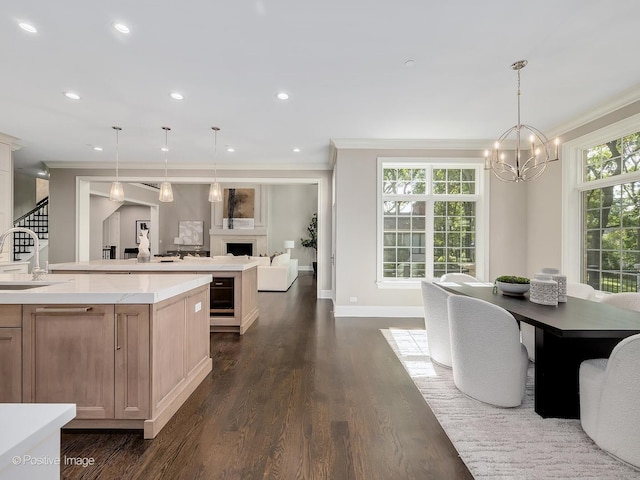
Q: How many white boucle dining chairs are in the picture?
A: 6